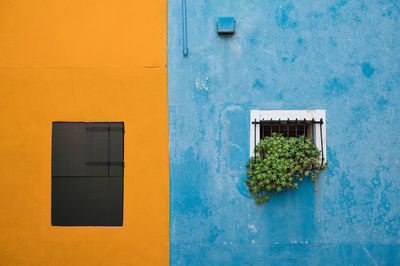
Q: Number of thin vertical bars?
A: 9